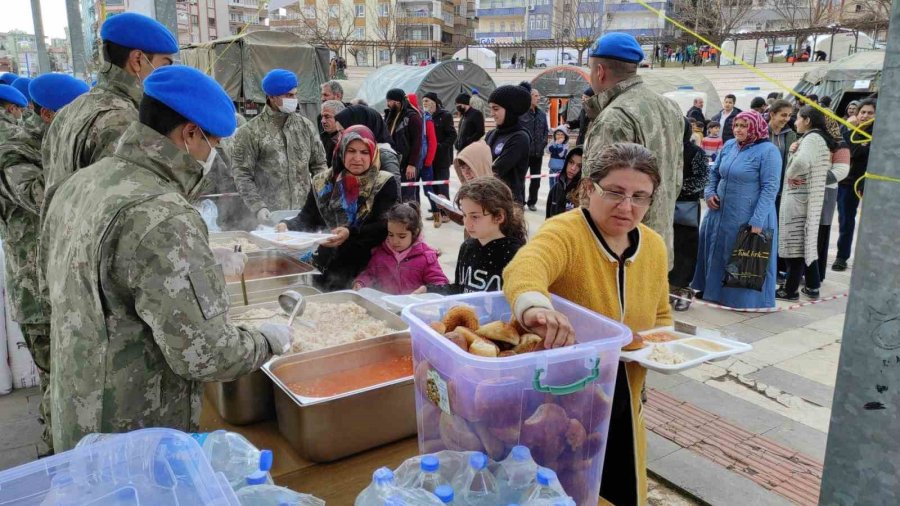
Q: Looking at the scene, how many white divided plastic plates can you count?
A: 5